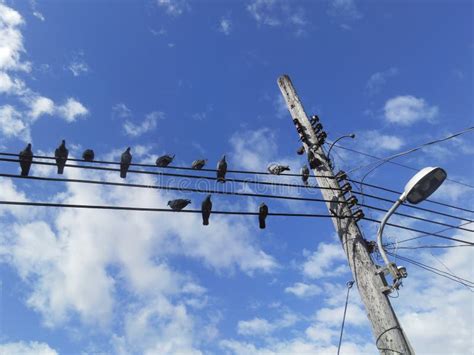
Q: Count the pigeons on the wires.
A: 12